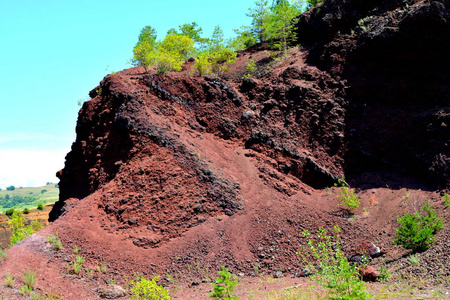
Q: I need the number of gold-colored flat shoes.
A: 0